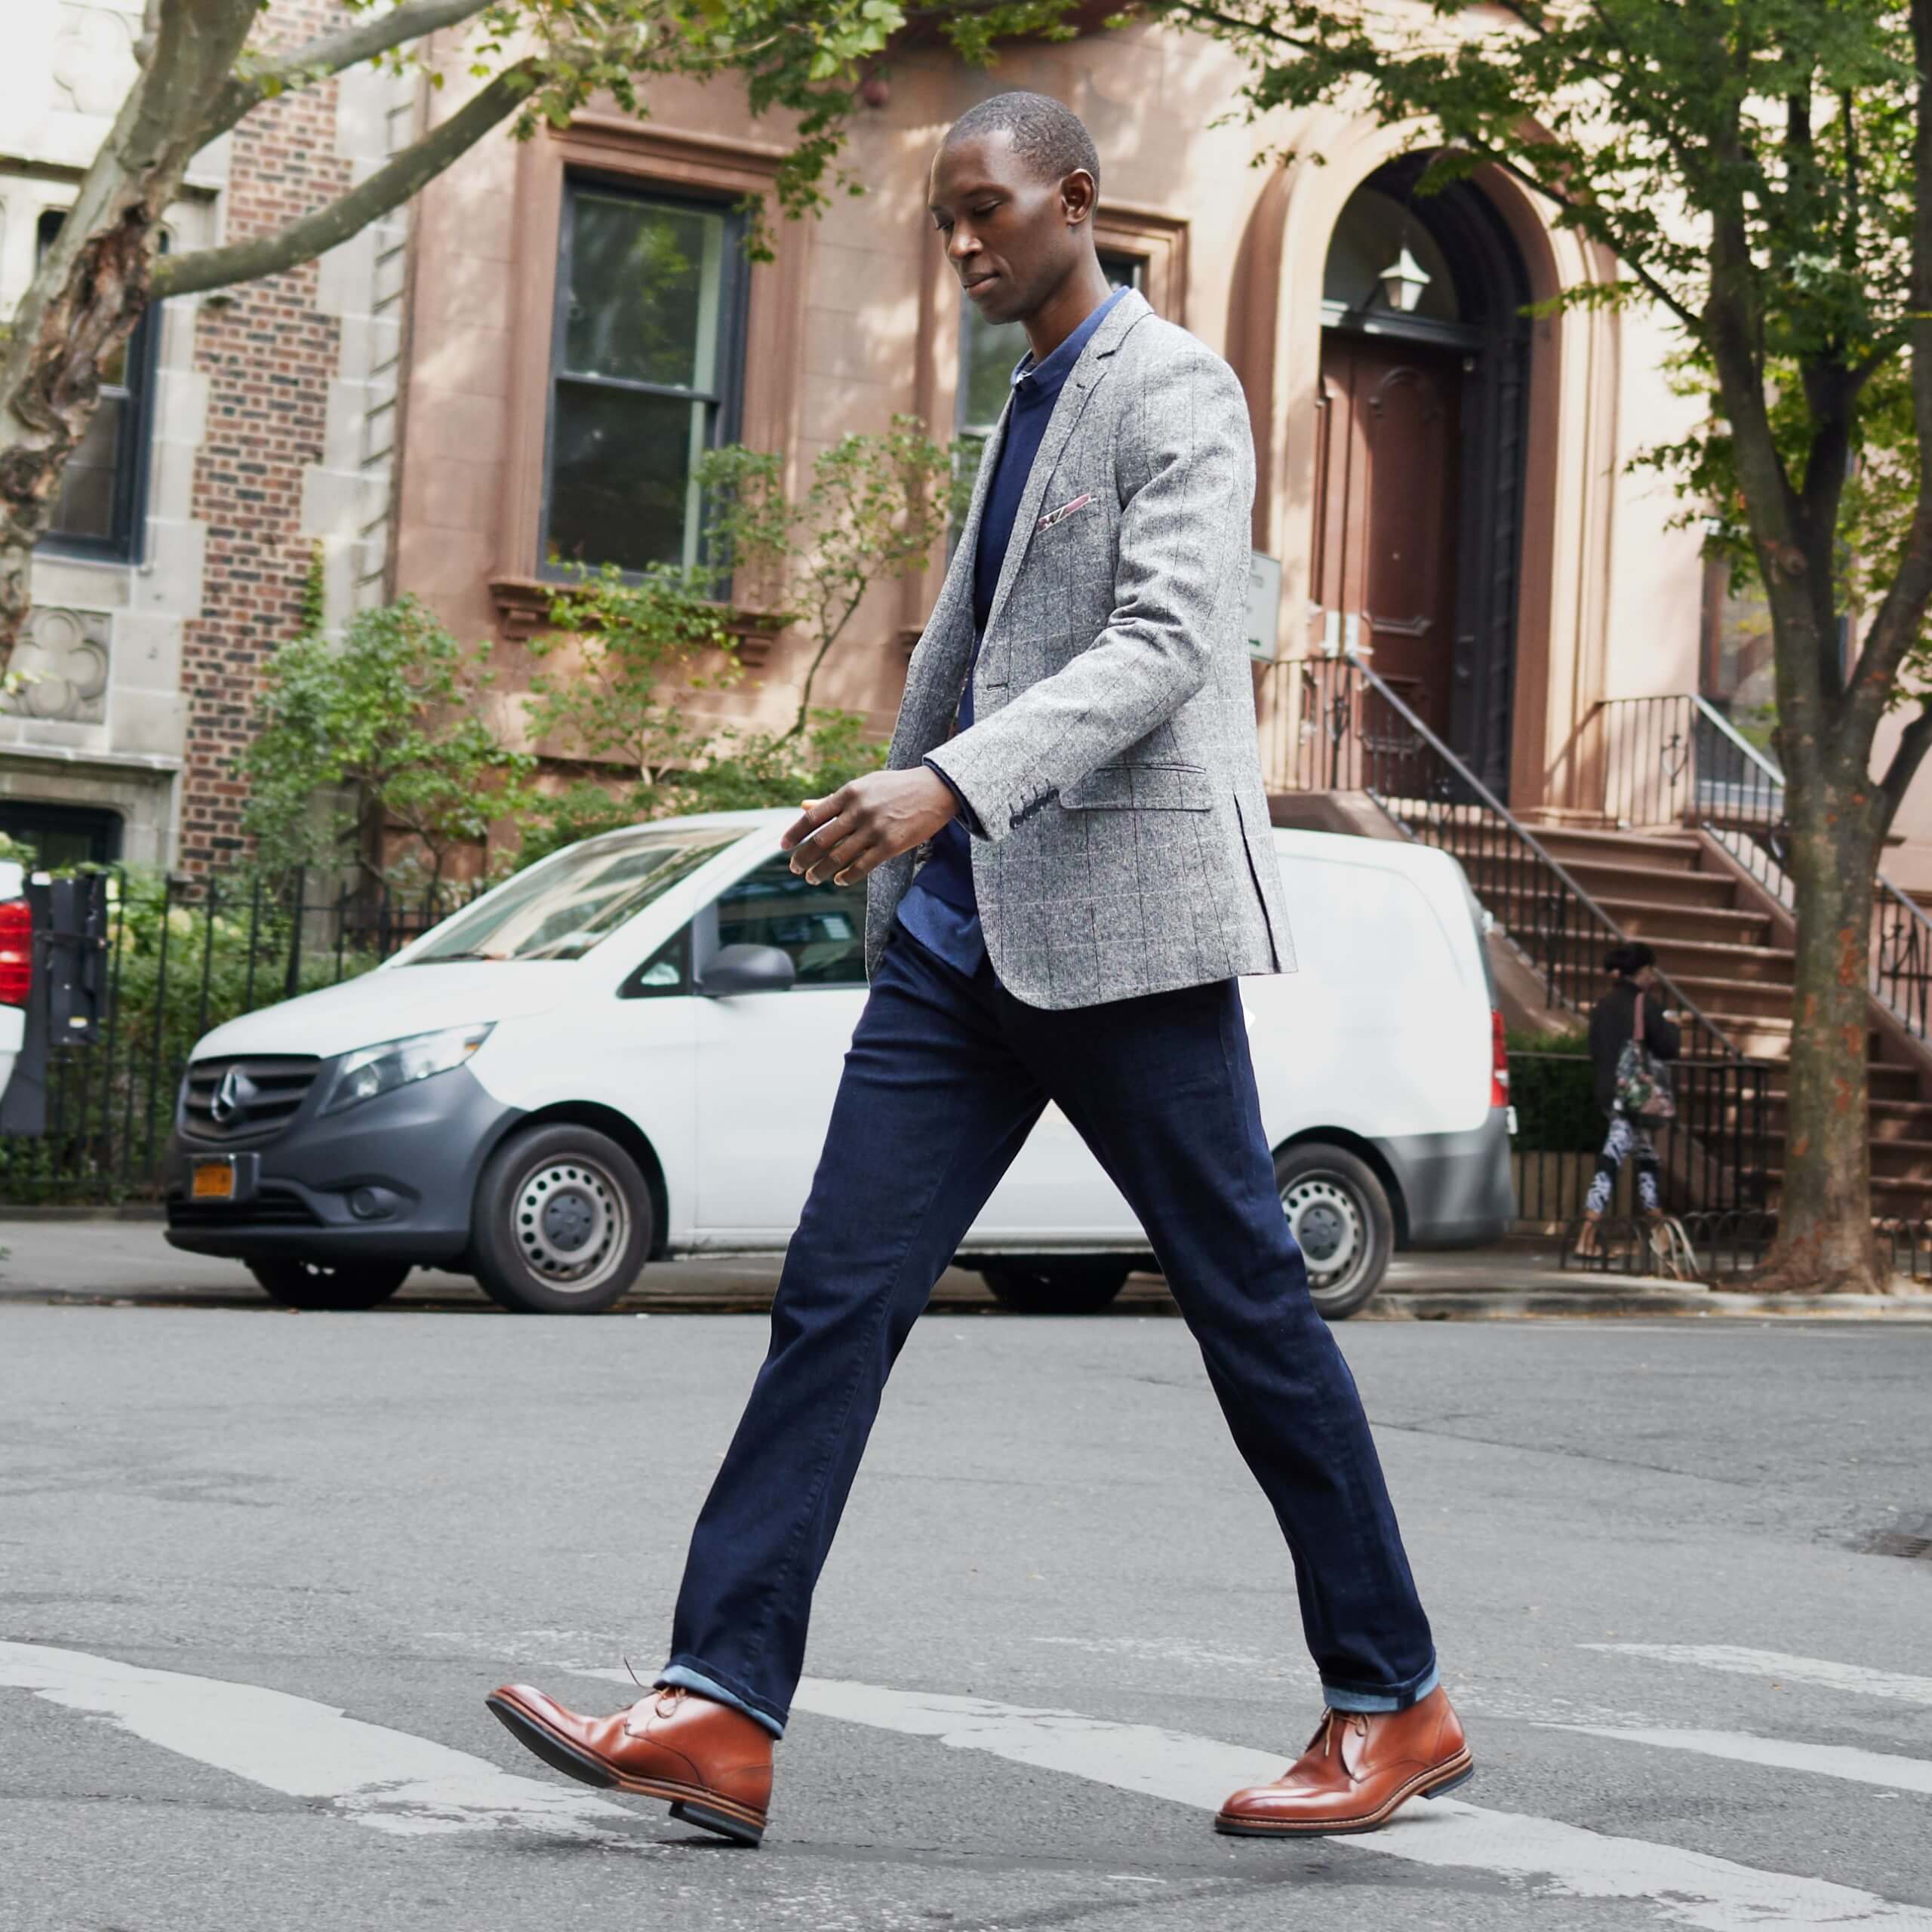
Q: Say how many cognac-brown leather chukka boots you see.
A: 2